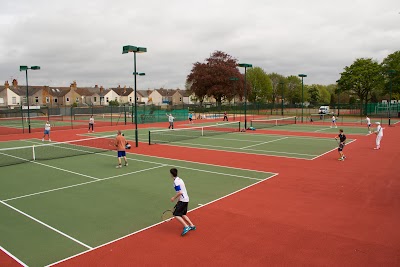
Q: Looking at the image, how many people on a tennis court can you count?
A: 11